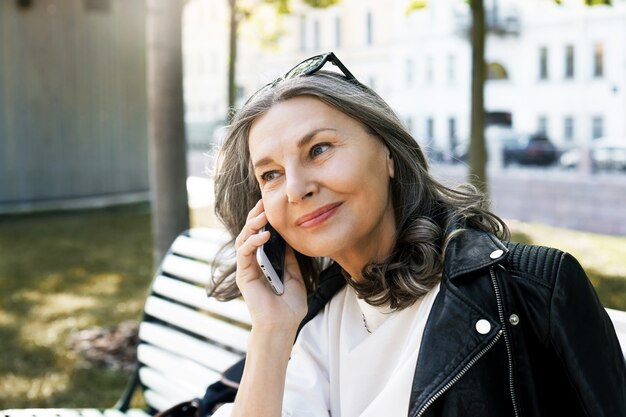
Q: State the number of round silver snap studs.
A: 3